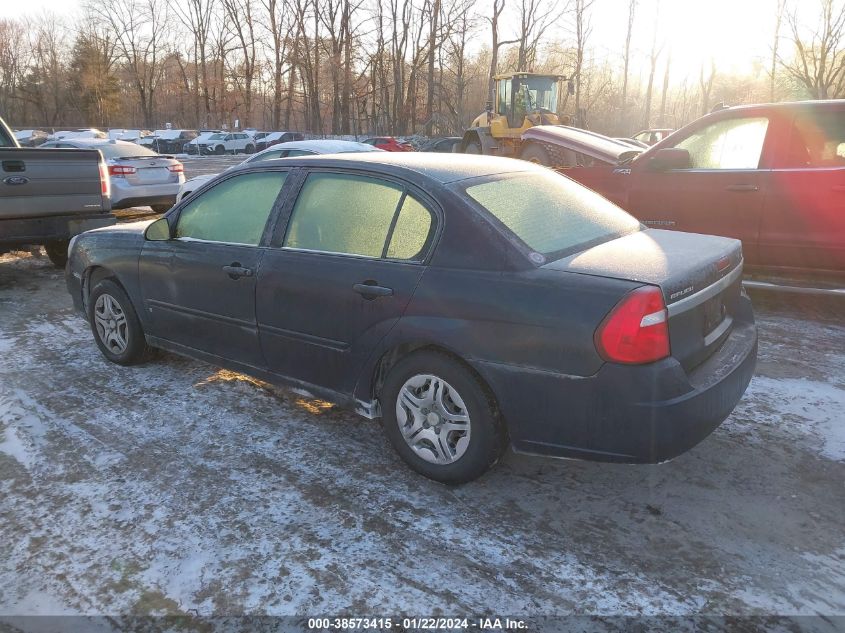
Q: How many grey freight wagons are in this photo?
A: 0